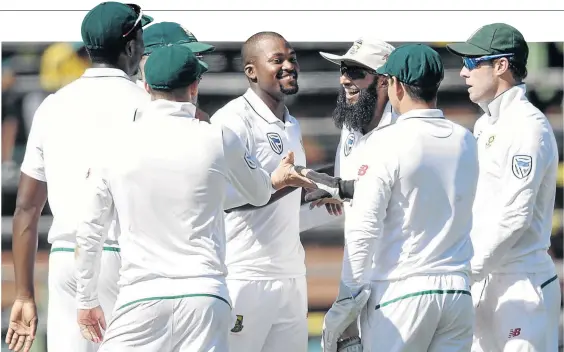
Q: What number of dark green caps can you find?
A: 5